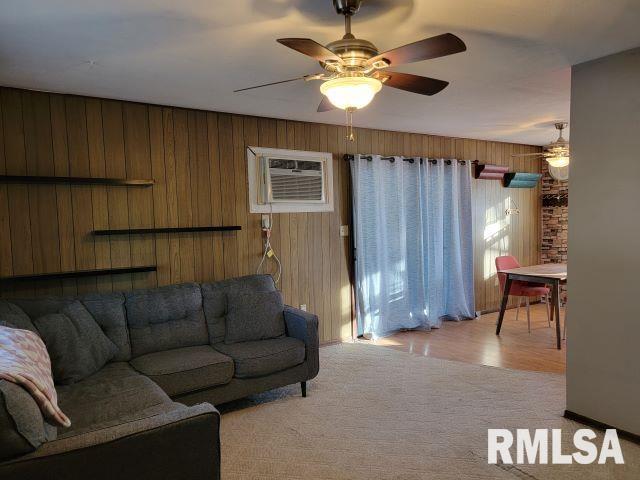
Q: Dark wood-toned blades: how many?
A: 5